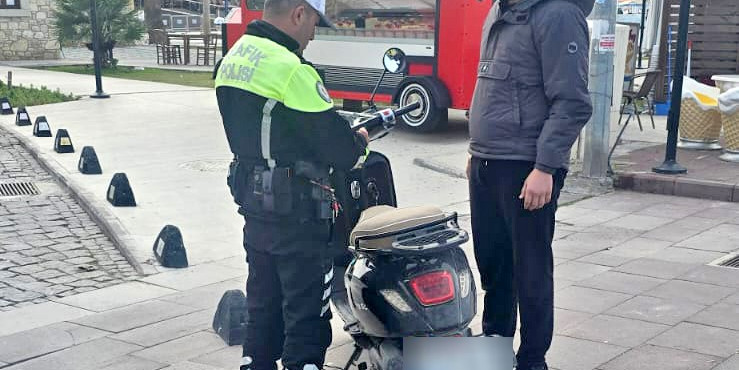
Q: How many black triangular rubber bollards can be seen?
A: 8